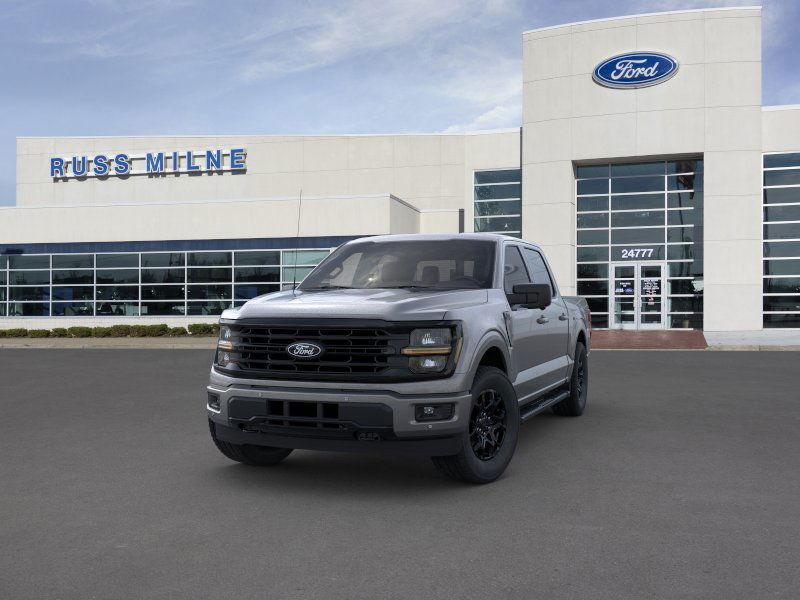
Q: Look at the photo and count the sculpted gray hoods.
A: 1